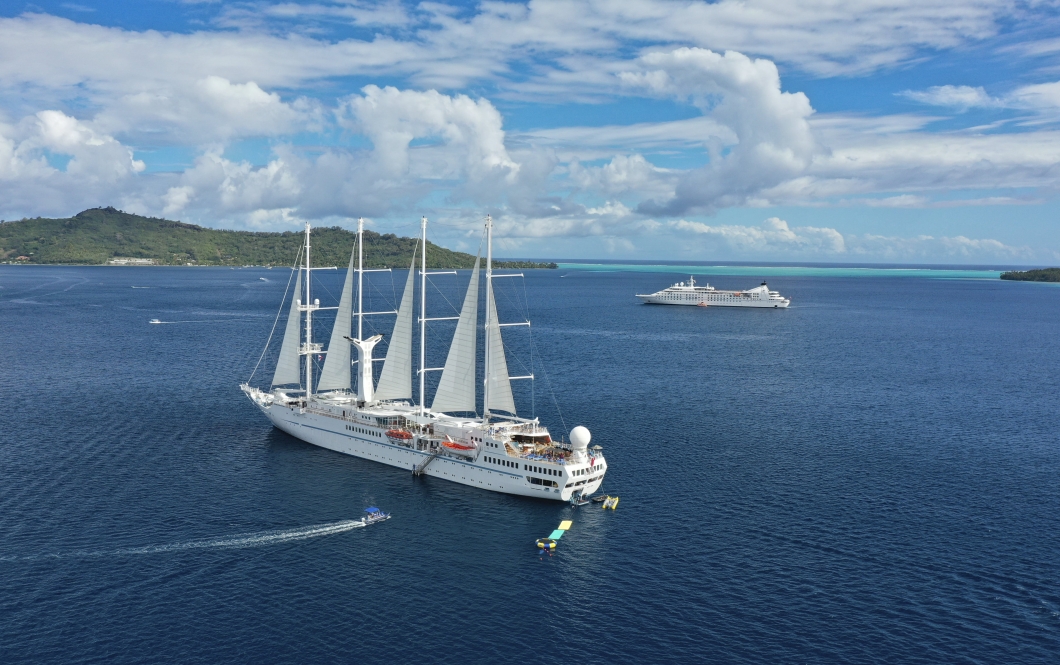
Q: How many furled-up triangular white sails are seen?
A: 5